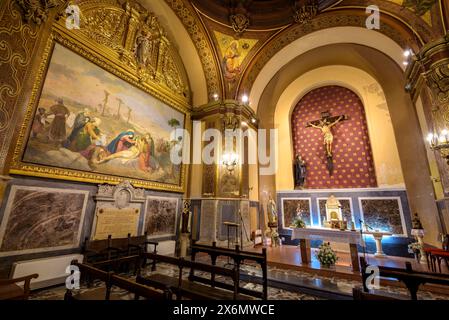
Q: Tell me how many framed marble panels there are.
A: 5